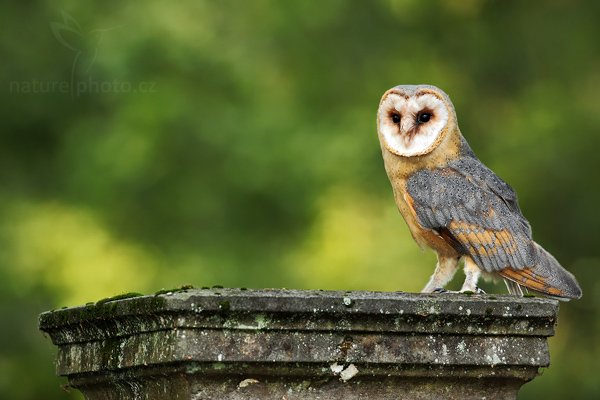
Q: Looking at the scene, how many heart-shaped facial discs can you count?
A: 1